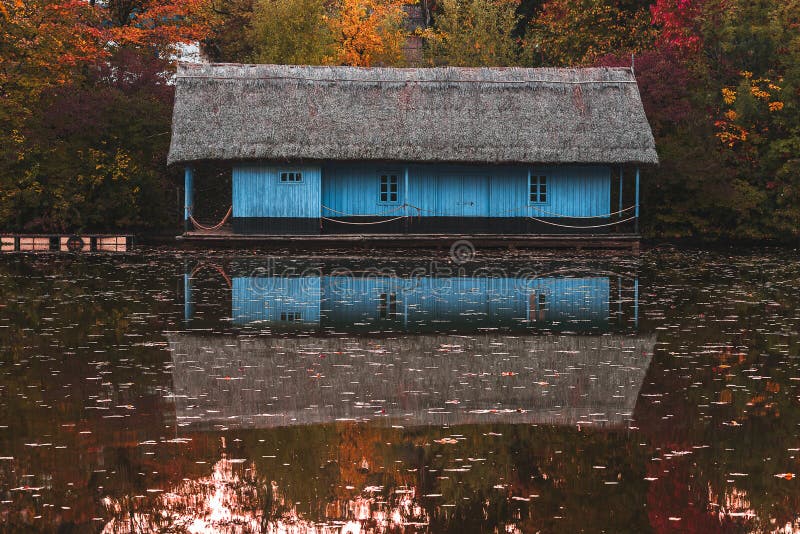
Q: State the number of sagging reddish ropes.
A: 1